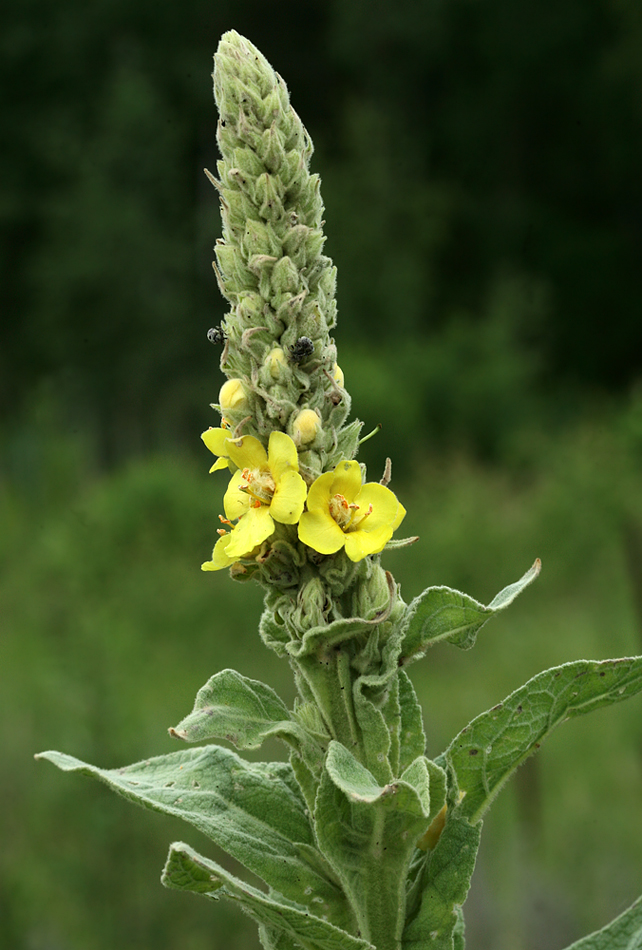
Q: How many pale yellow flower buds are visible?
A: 4